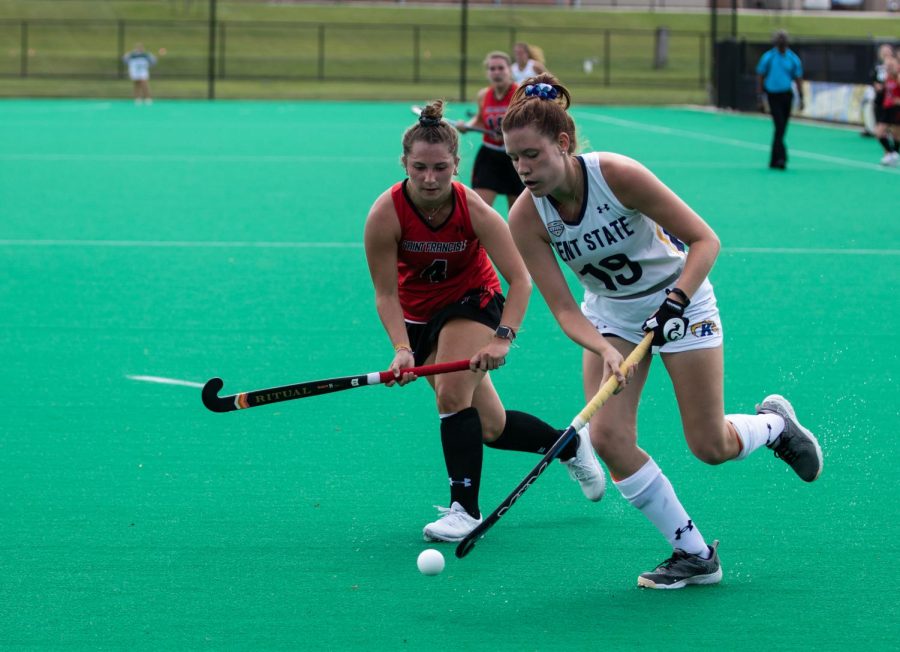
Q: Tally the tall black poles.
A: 4